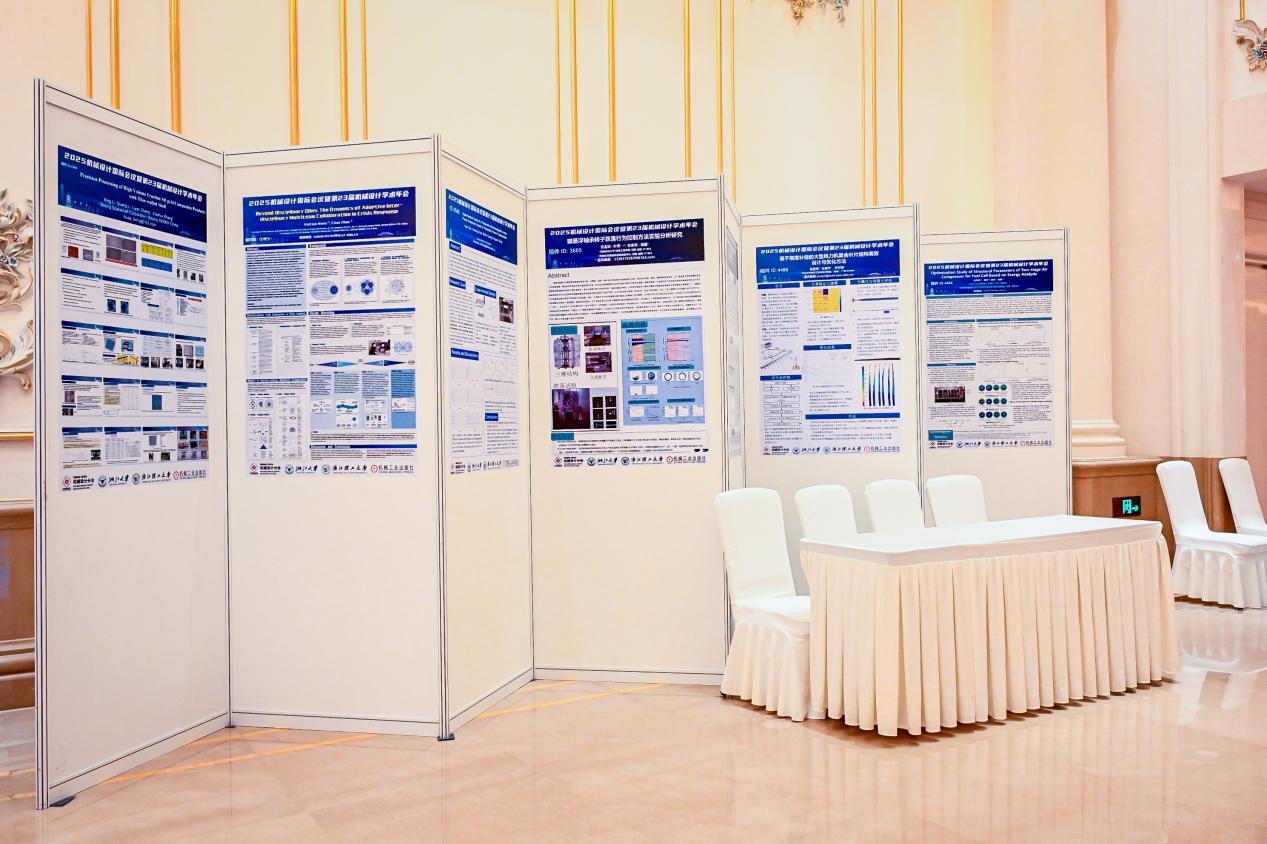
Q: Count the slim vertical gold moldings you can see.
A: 15